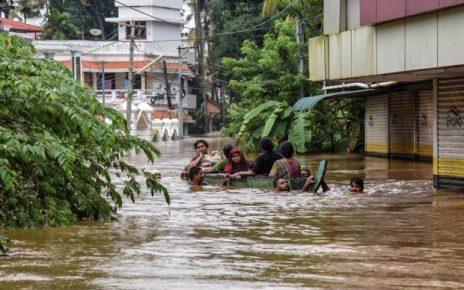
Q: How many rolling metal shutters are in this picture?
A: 4